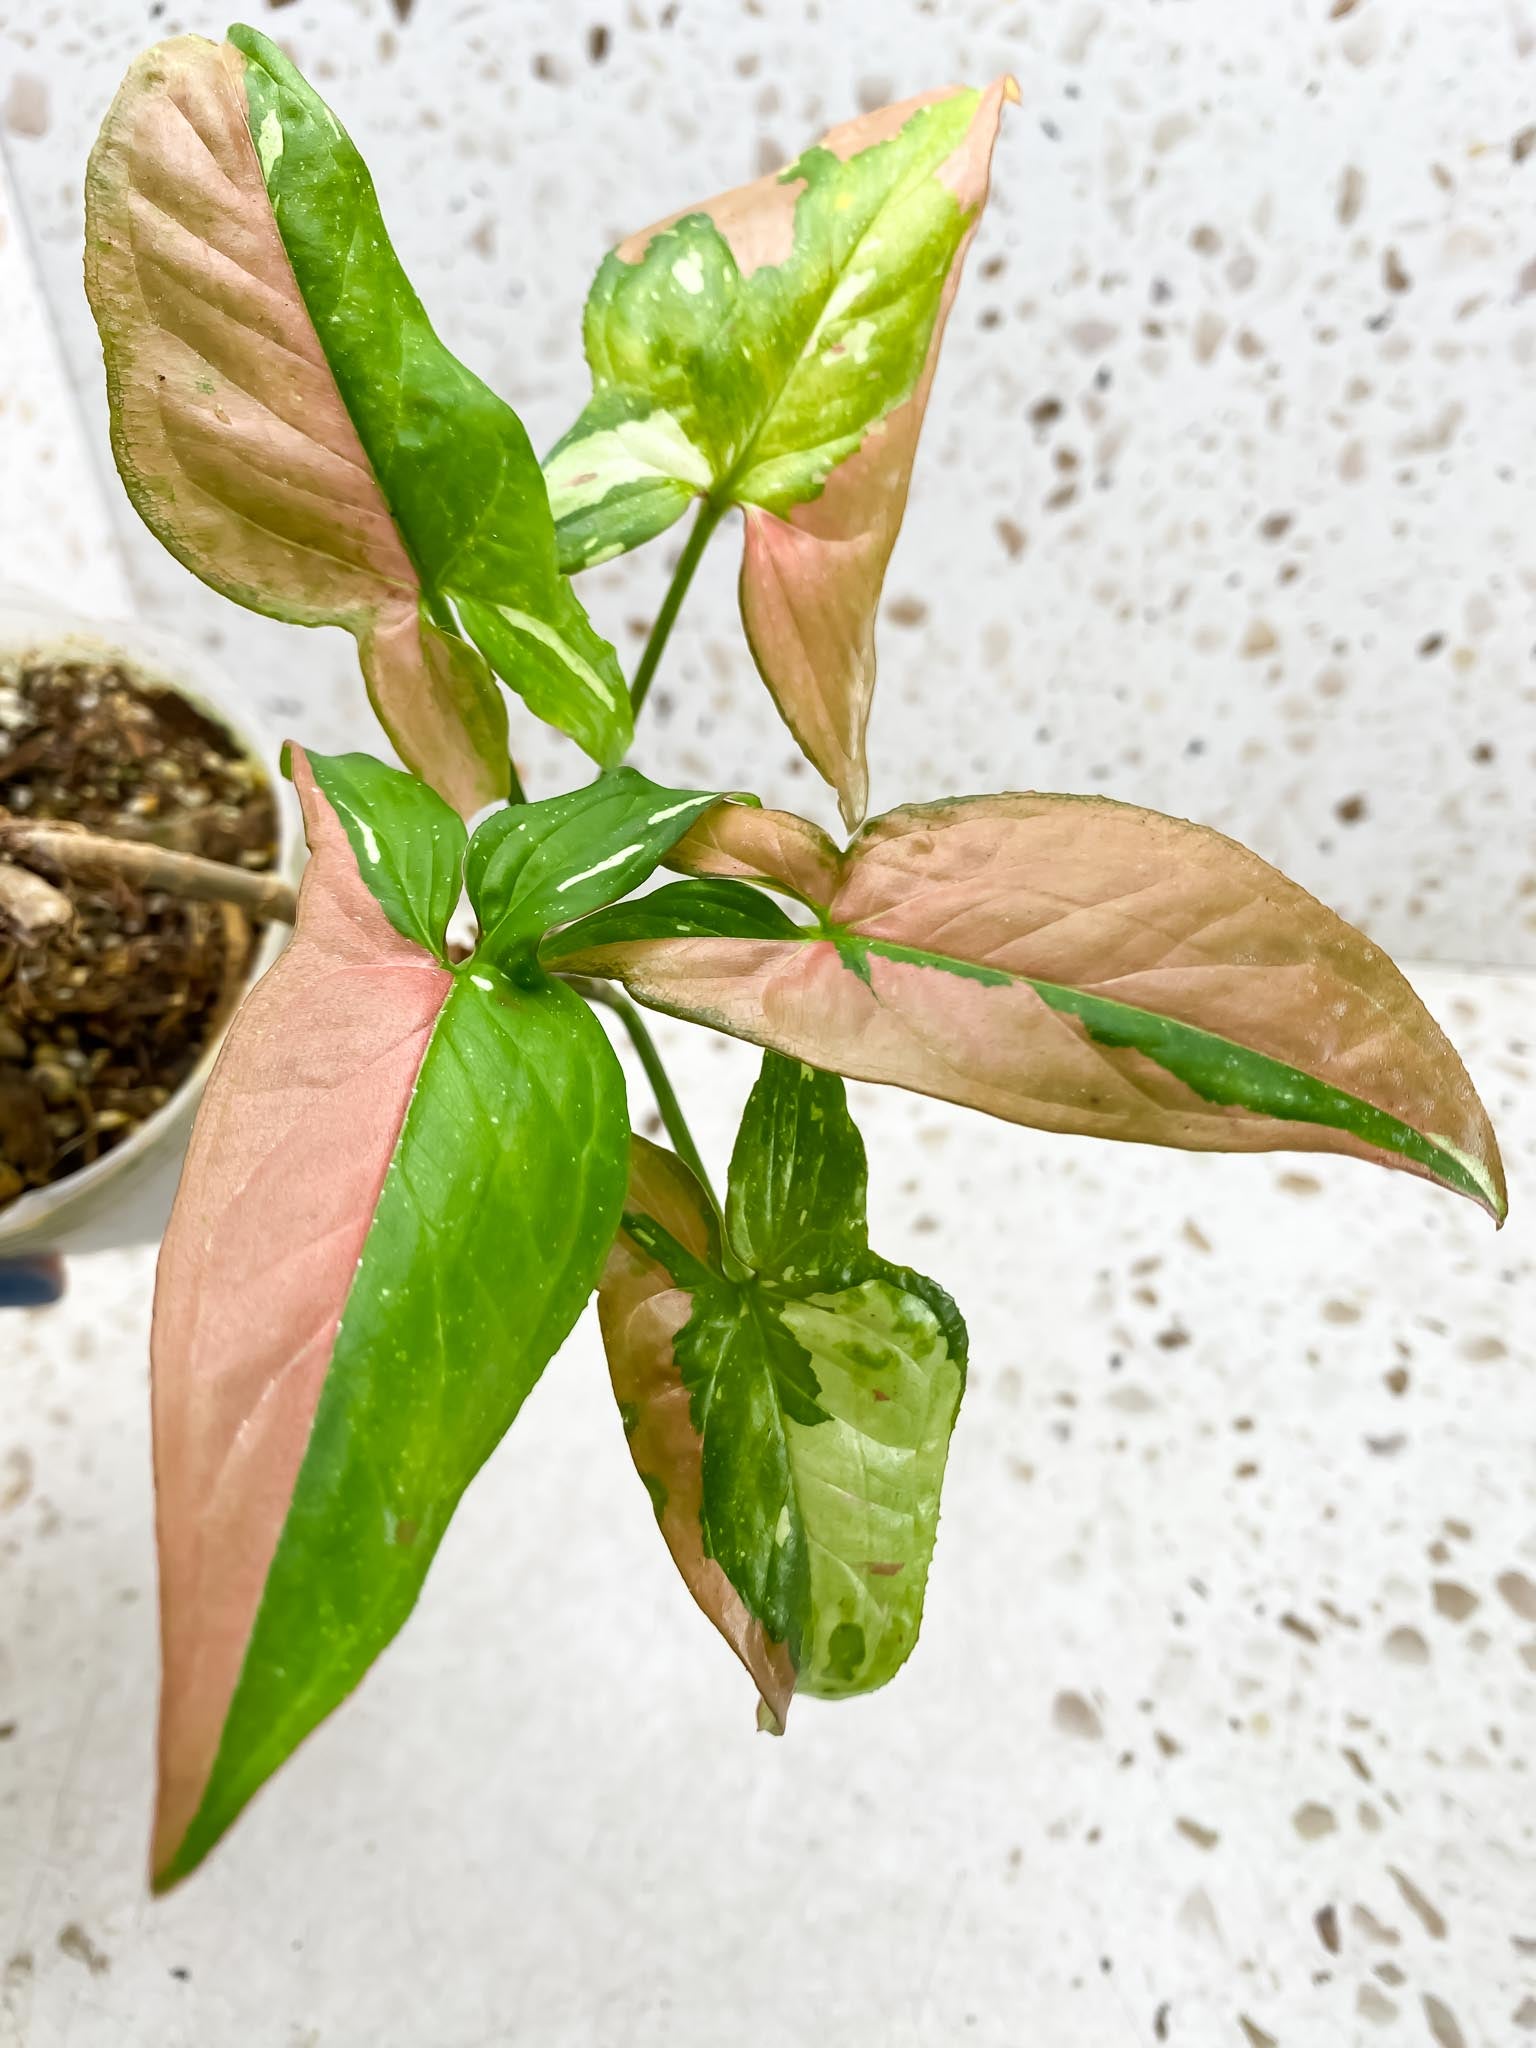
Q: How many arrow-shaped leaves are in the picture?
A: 5